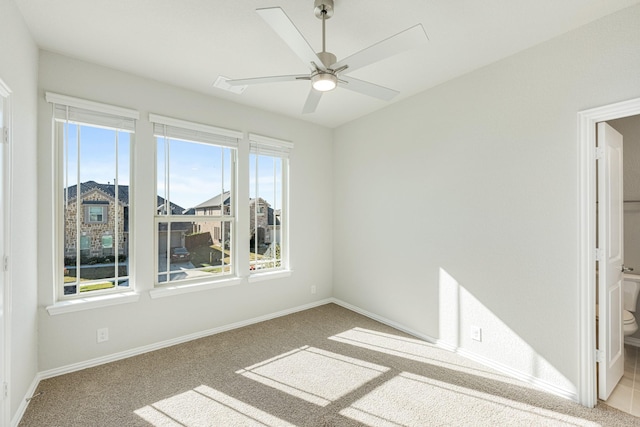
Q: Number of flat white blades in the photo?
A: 5